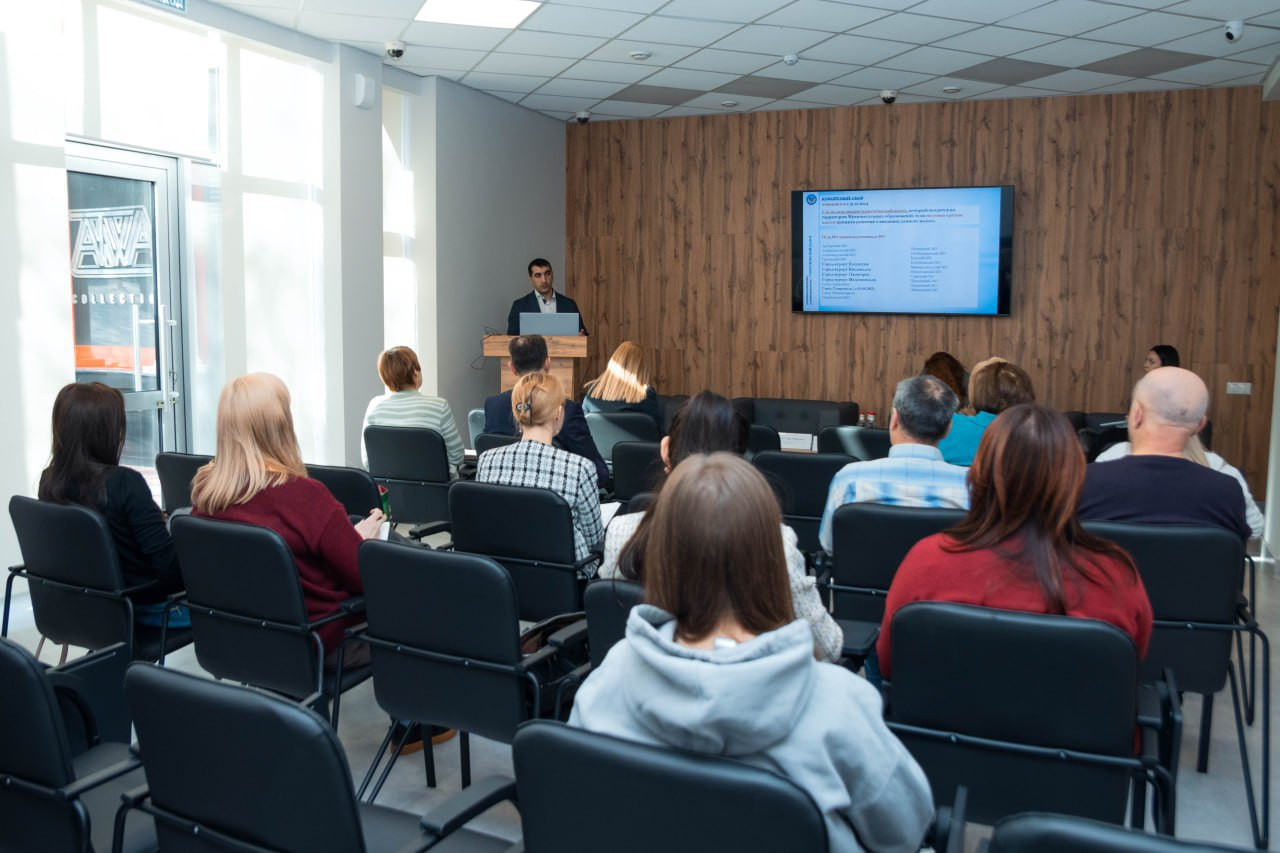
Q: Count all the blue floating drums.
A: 0